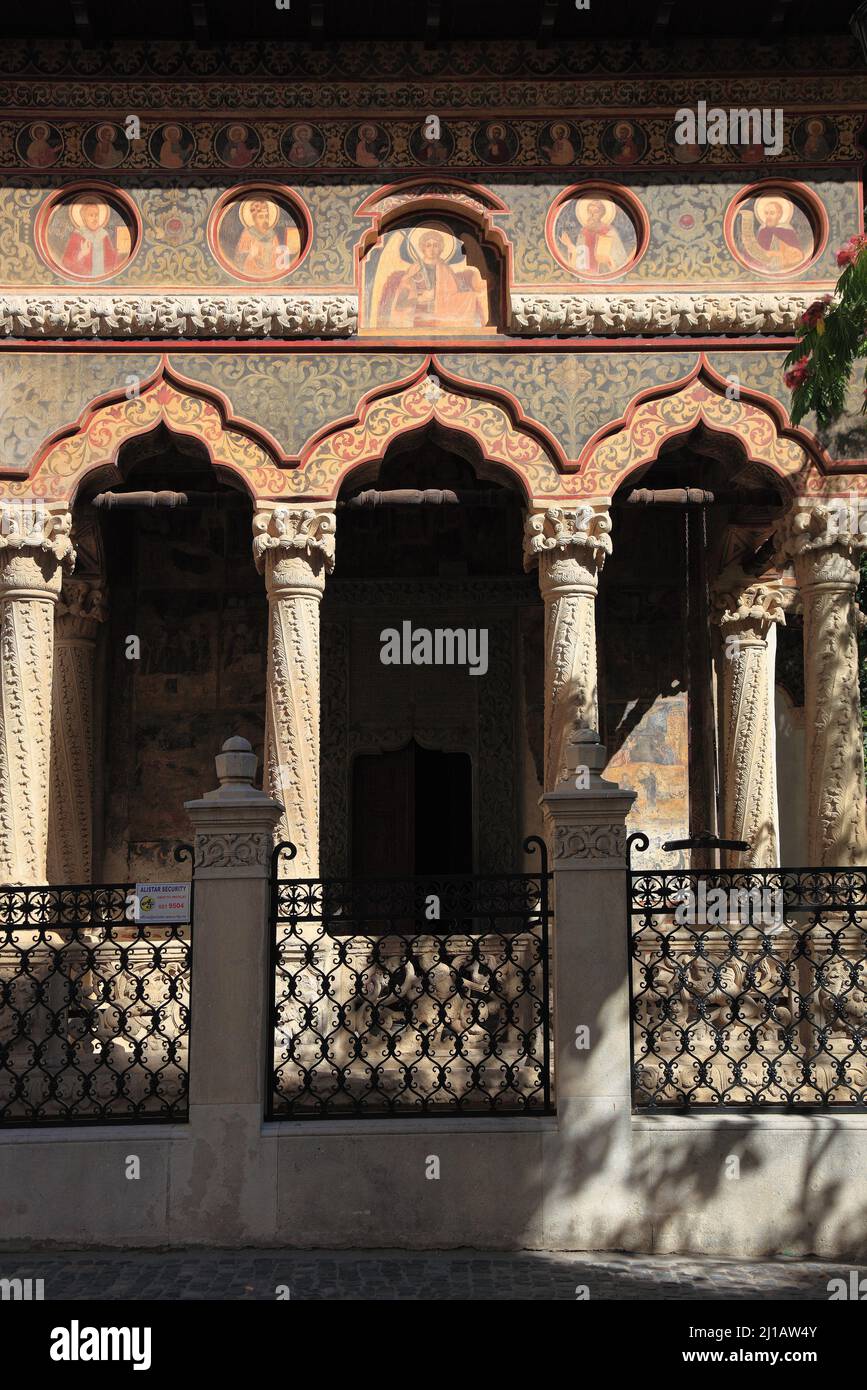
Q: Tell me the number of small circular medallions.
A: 13